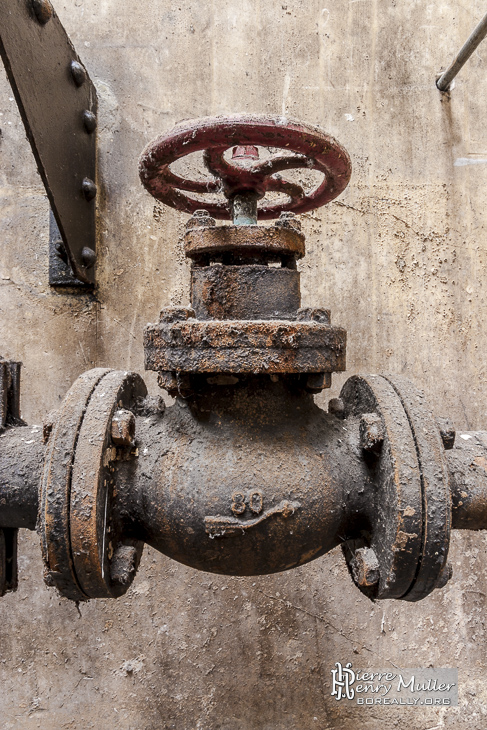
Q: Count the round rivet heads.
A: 5